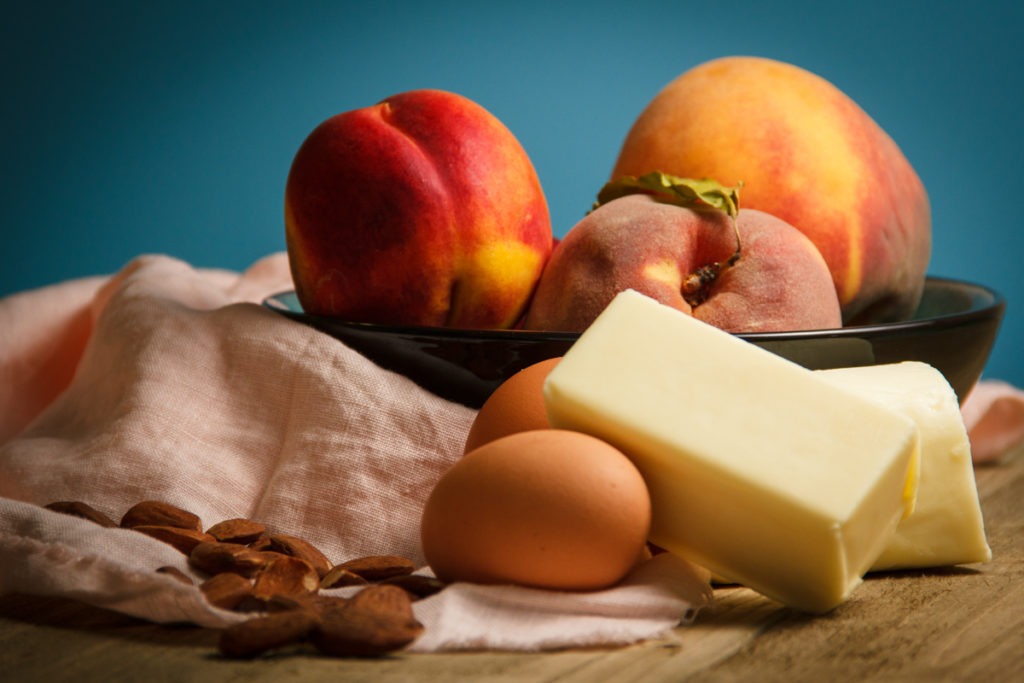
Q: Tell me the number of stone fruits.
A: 3